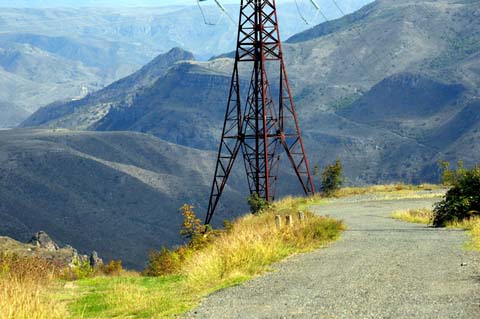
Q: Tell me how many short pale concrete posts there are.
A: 3